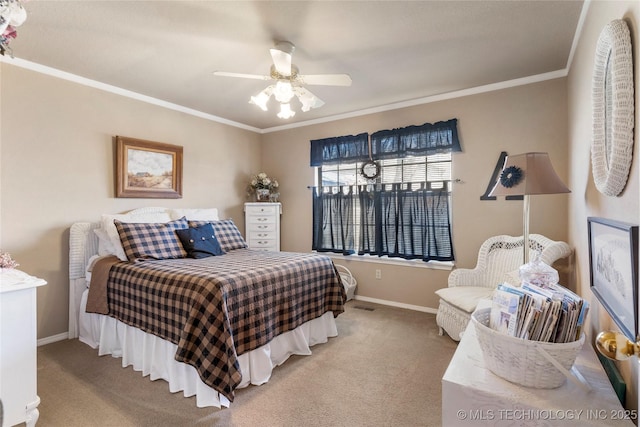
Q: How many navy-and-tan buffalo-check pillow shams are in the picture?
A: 2